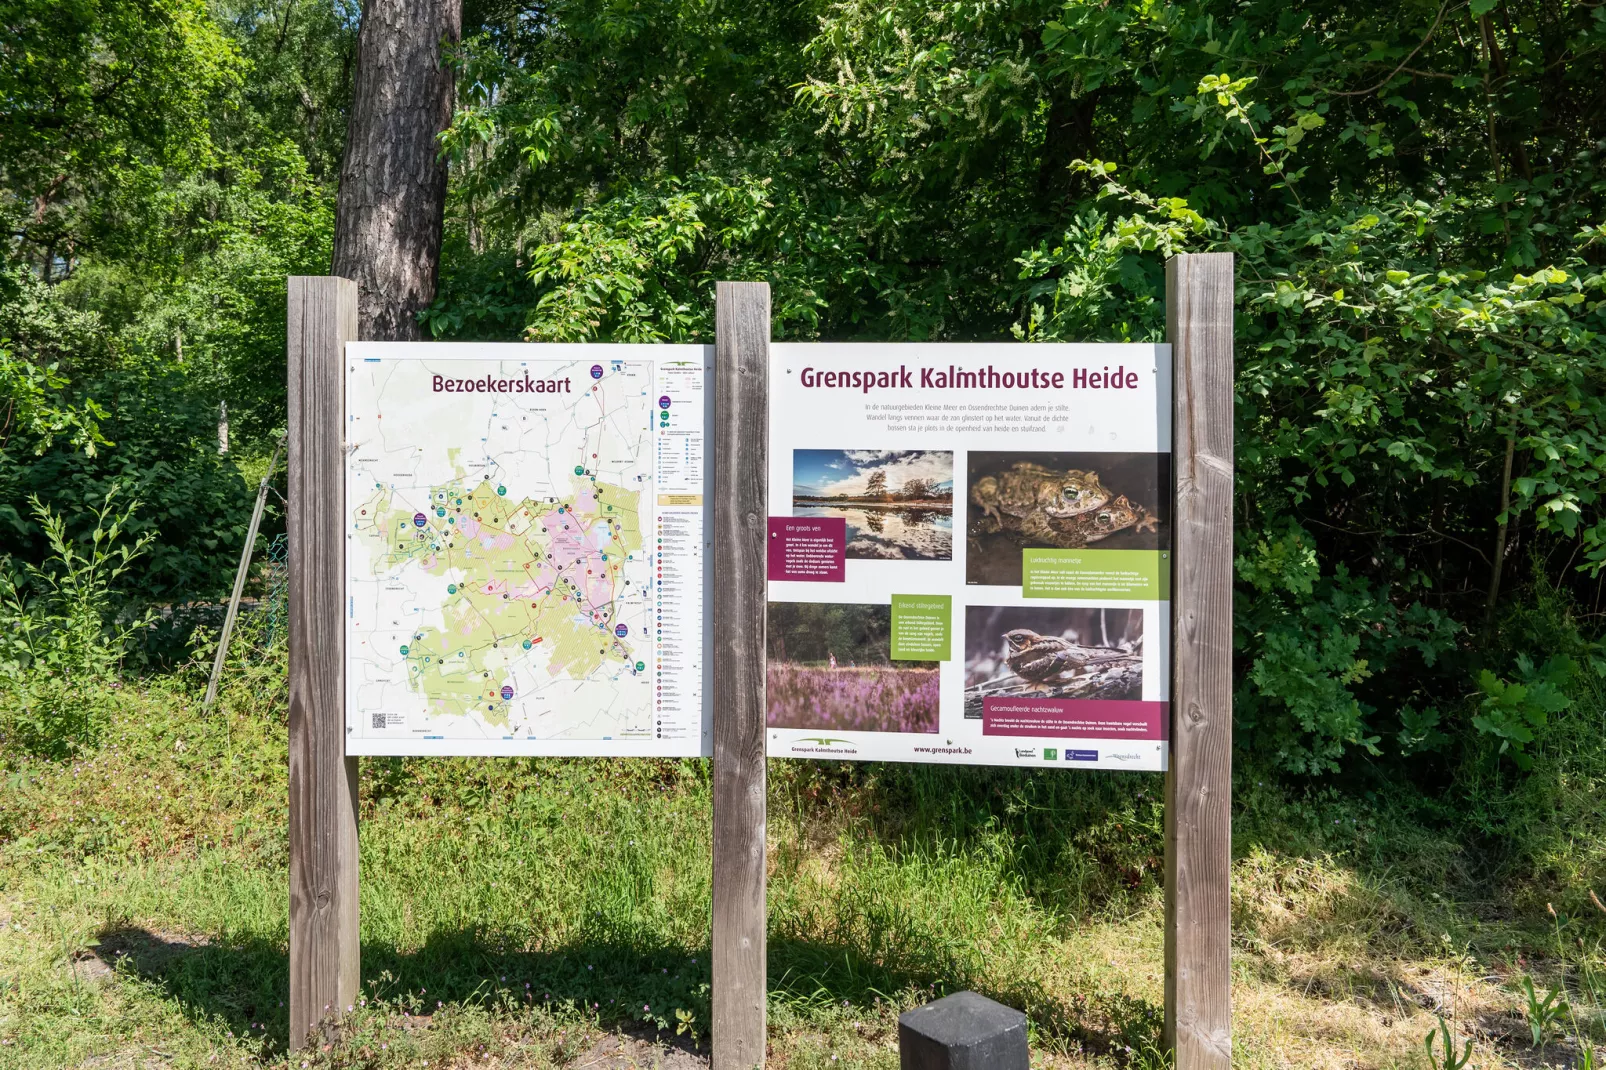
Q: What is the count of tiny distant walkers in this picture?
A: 2